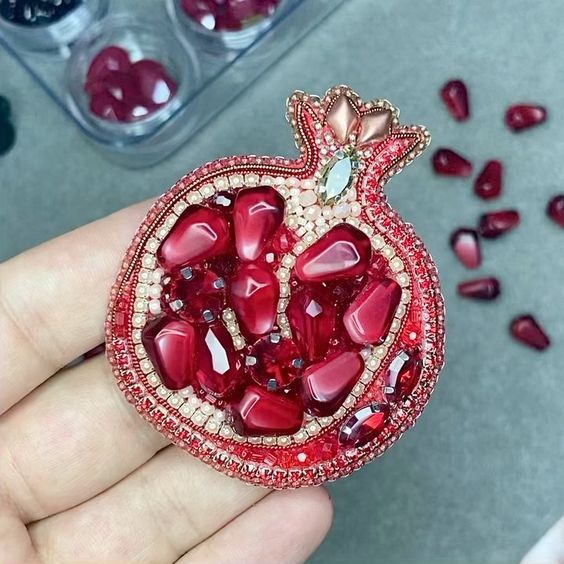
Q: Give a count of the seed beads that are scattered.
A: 9